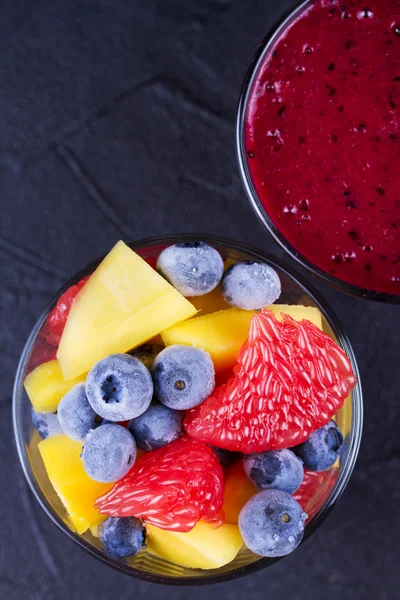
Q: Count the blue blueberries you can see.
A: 12